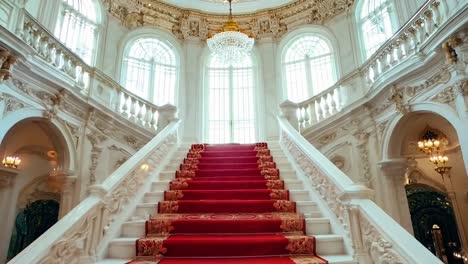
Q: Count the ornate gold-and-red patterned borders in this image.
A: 2